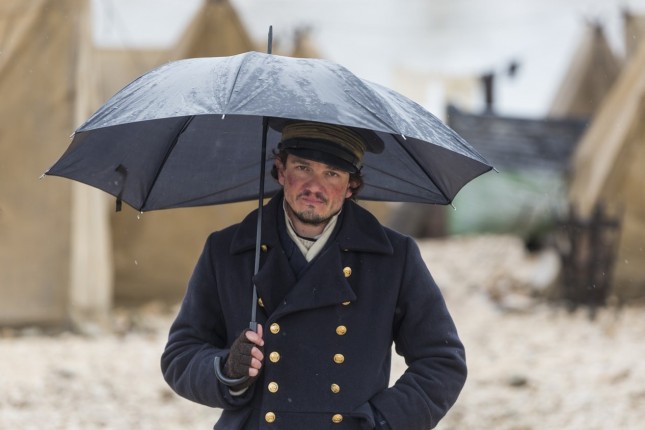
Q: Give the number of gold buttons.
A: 12